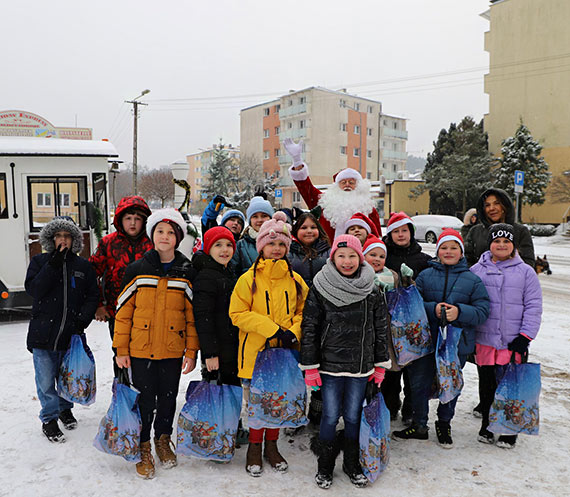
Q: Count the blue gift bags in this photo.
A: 8